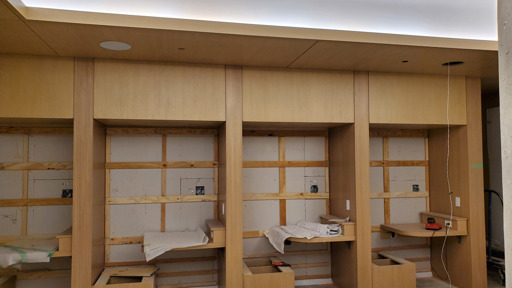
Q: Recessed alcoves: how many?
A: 4